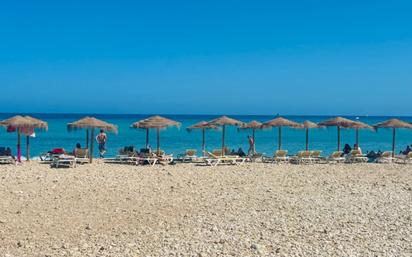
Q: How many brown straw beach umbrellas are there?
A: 14